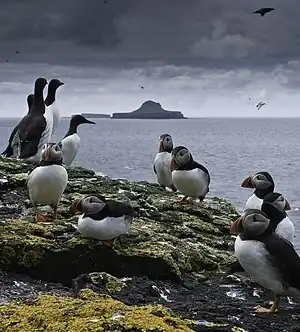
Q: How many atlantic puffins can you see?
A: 7